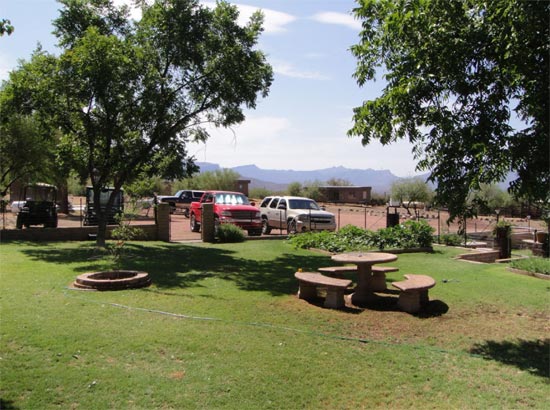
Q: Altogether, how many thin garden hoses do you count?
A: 1